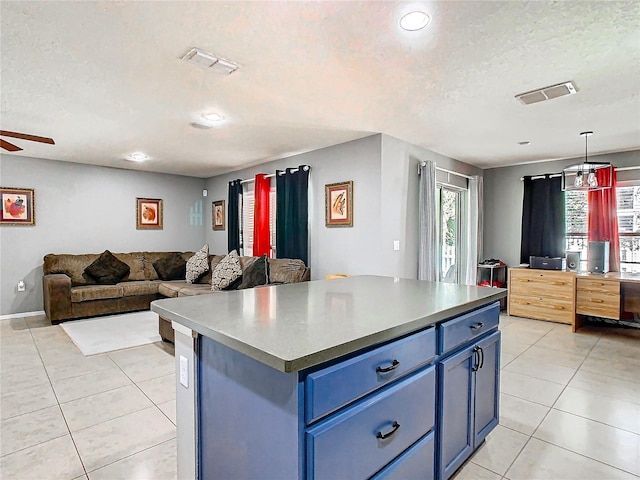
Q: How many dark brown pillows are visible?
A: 3